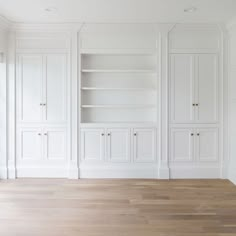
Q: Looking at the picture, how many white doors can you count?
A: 11